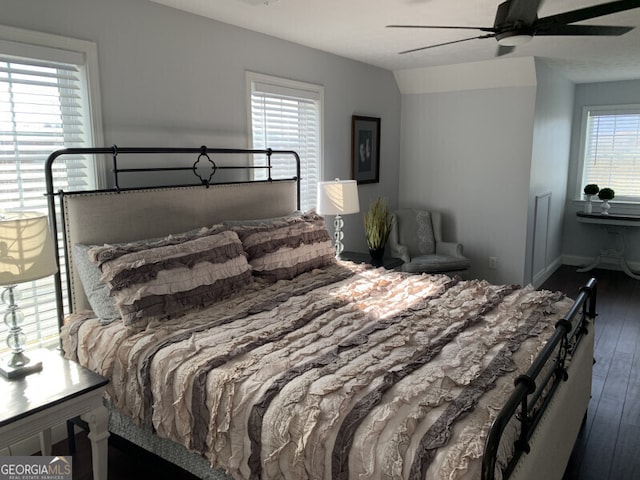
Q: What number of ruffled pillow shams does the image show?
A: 2